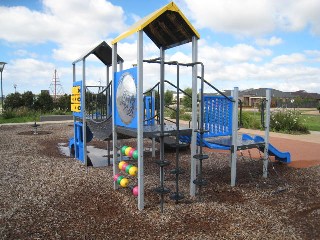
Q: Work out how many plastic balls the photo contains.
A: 12